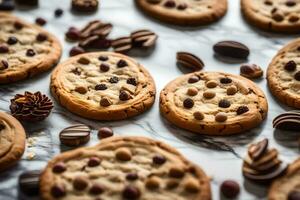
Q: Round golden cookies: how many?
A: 9